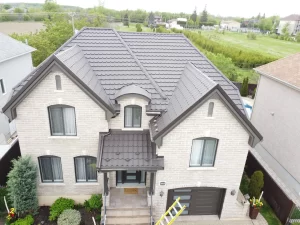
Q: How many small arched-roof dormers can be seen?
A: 1